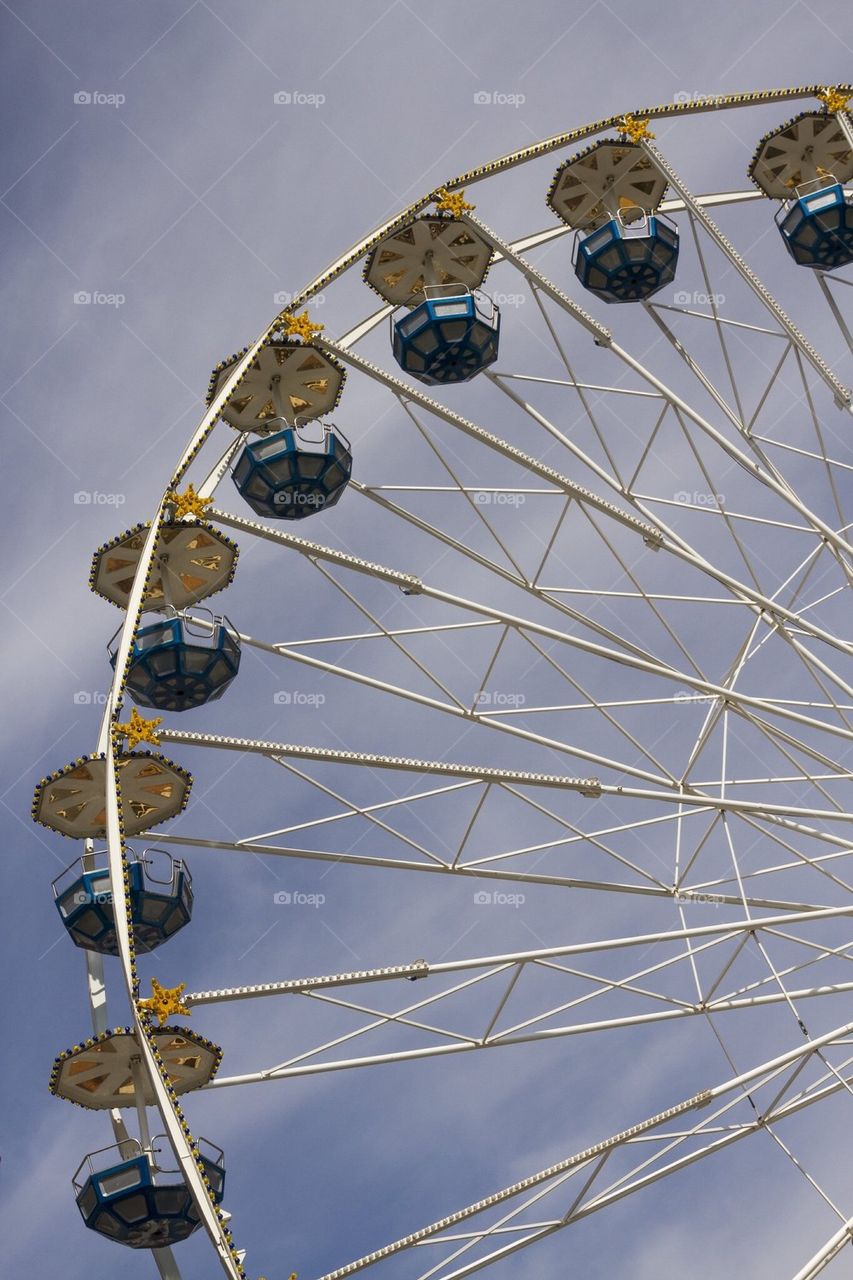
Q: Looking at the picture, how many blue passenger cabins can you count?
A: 7